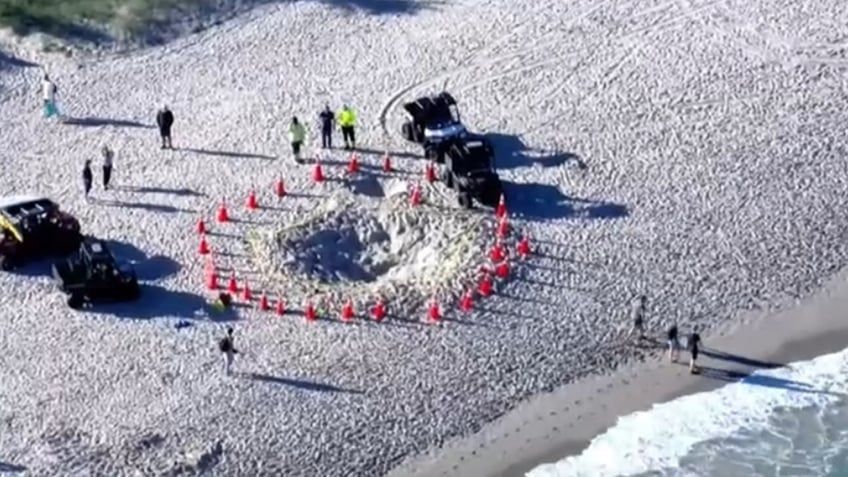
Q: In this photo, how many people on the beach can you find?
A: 11